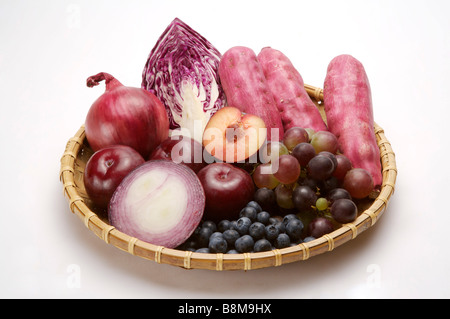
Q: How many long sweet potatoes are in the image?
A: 3